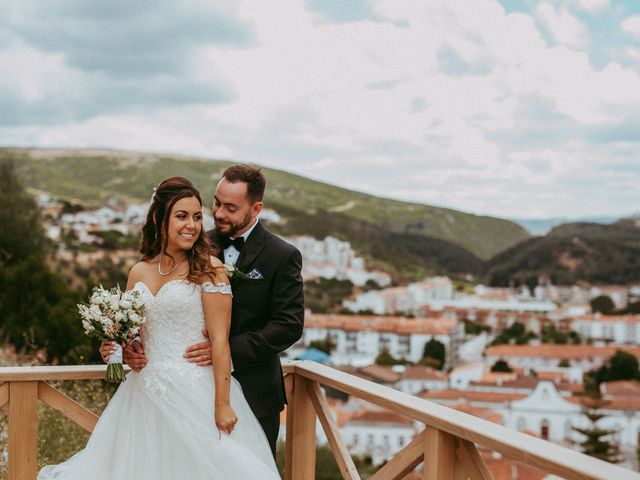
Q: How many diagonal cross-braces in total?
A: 5